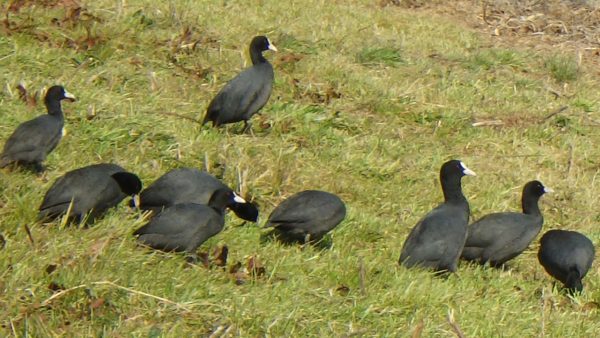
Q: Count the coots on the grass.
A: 9